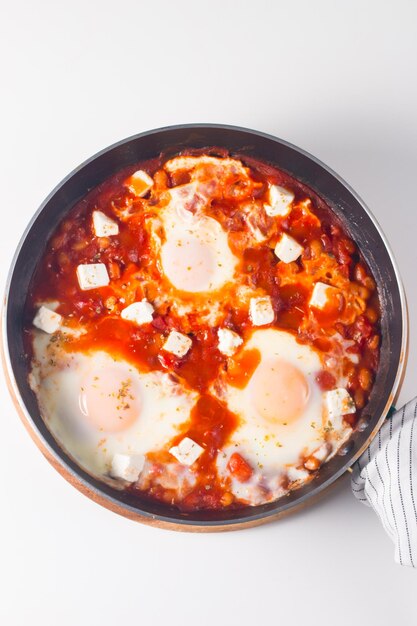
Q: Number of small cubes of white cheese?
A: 14